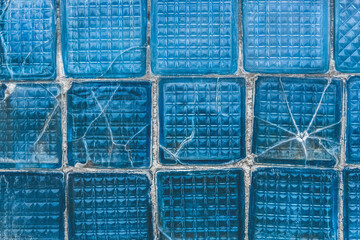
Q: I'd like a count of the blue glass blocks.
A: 15